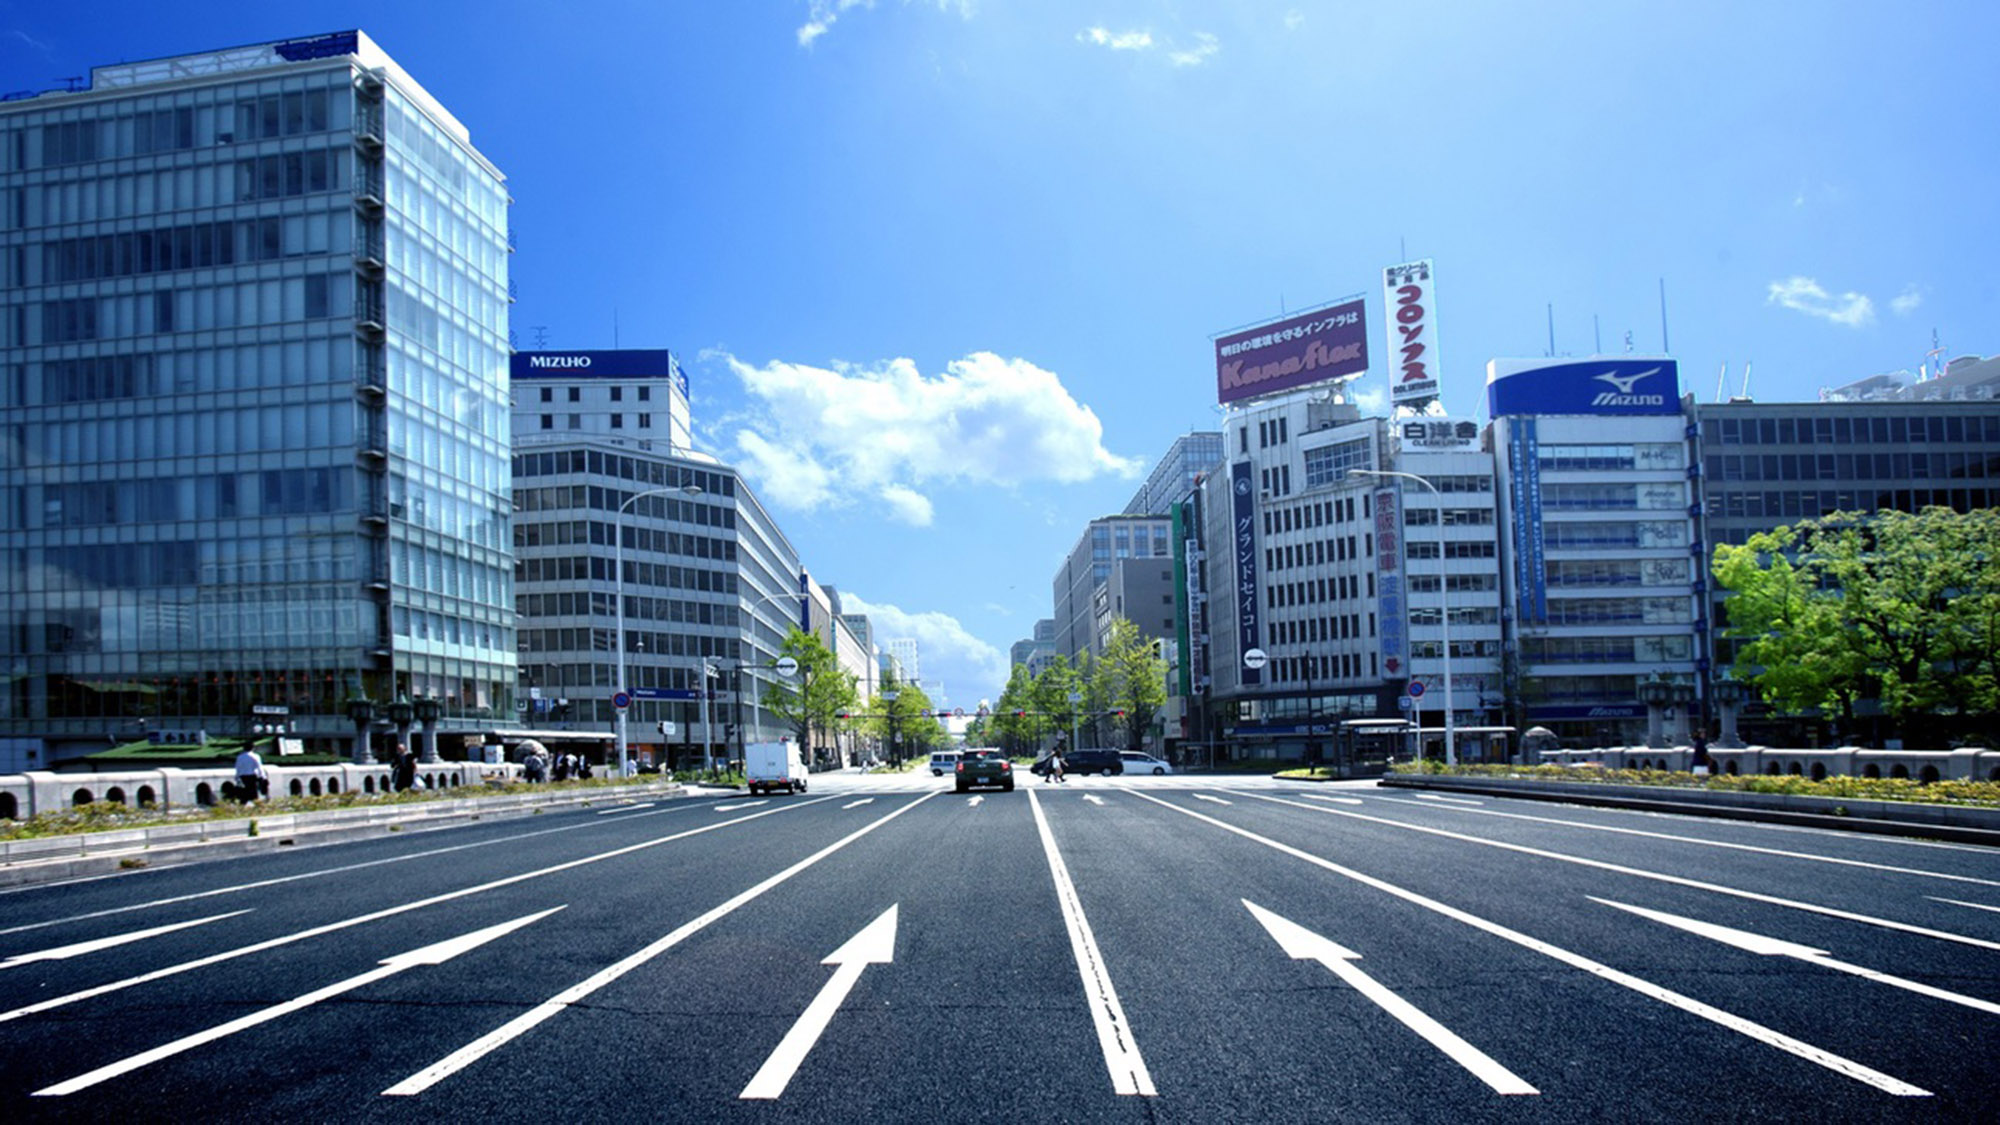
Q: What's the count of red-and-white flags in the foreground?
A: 0